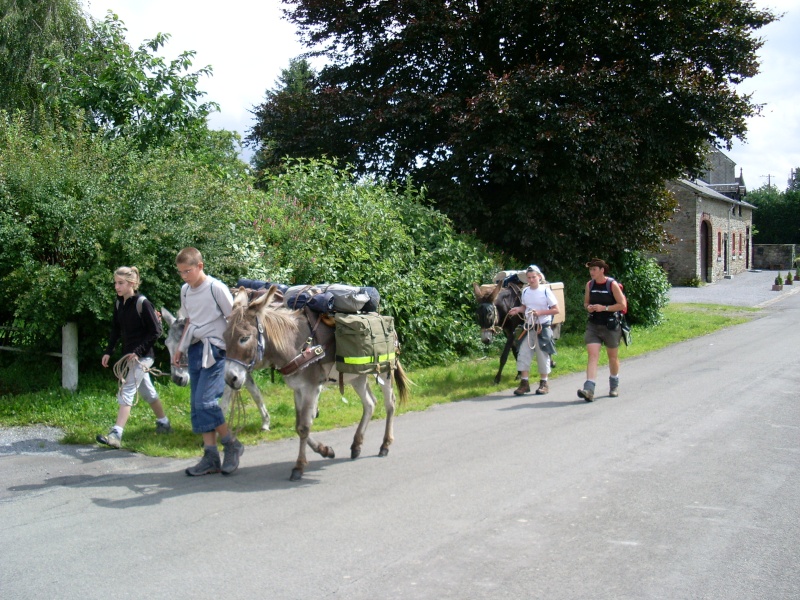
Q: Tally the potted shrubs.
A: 3